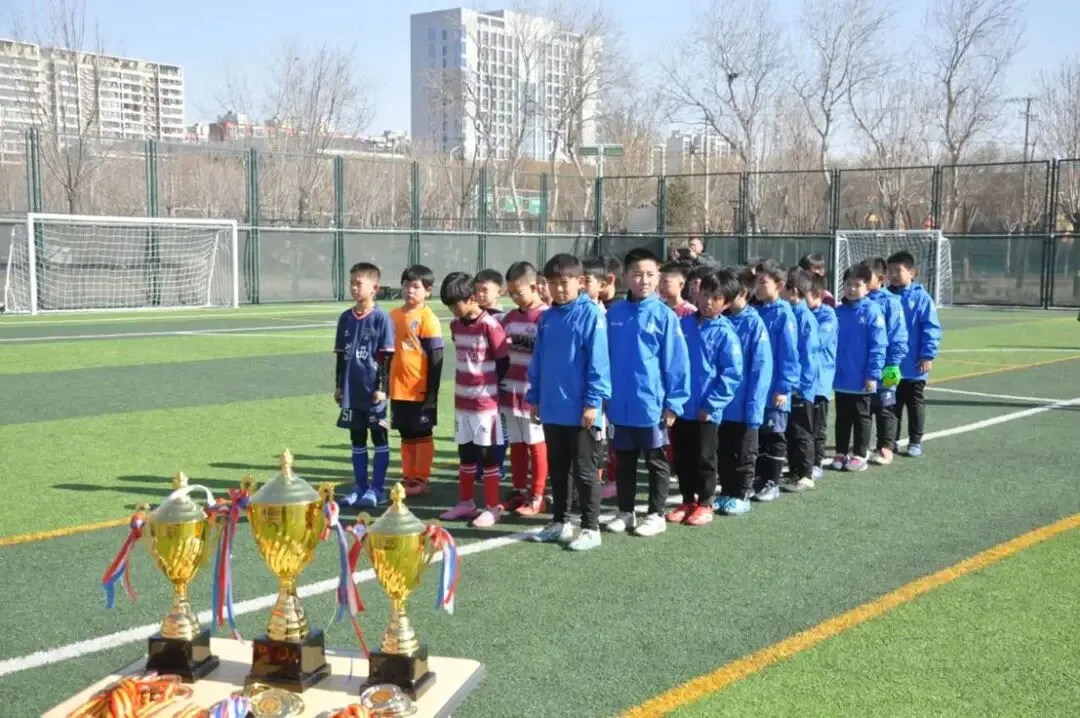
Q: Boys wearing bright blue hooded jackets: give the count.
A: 10